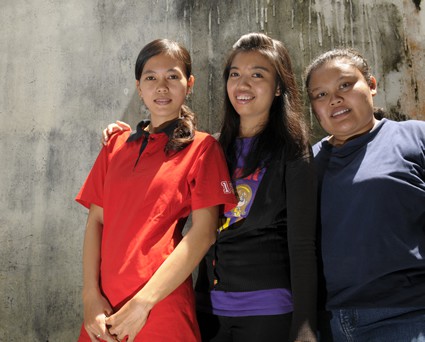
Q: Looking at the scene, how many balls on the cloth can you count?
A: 0